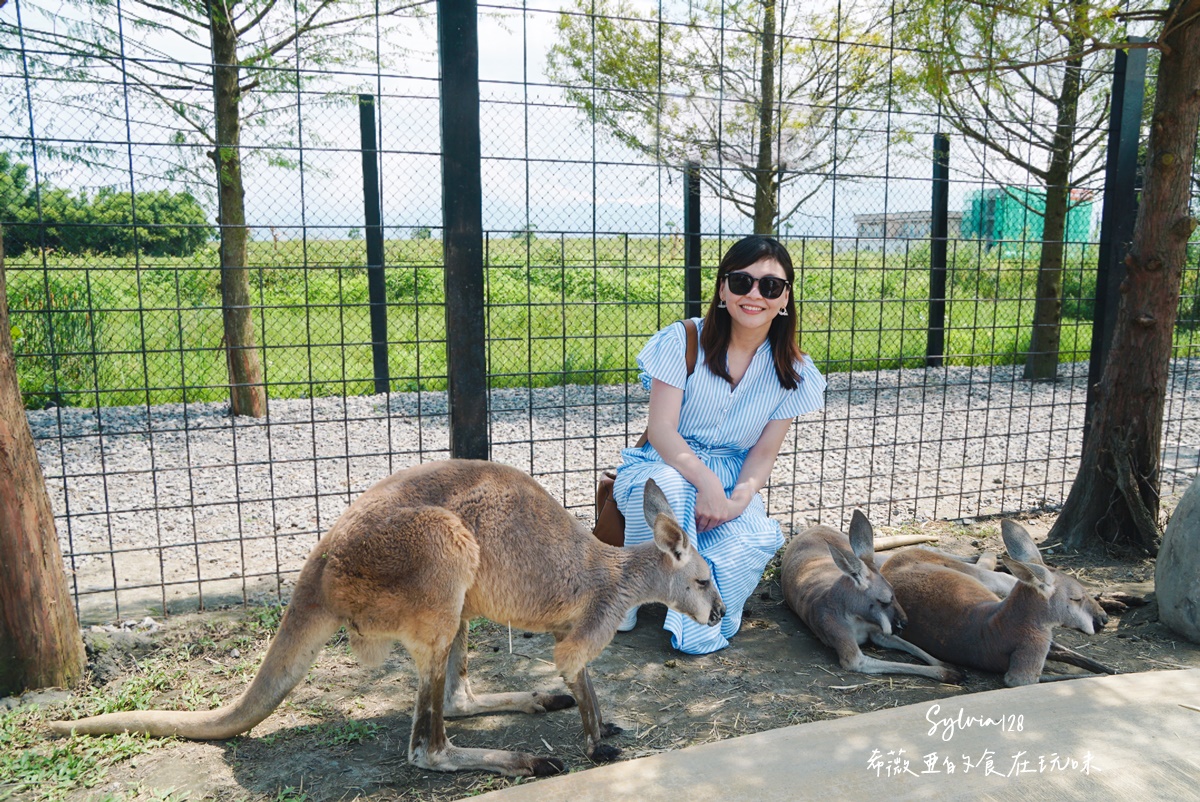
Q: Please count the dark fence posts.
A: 5